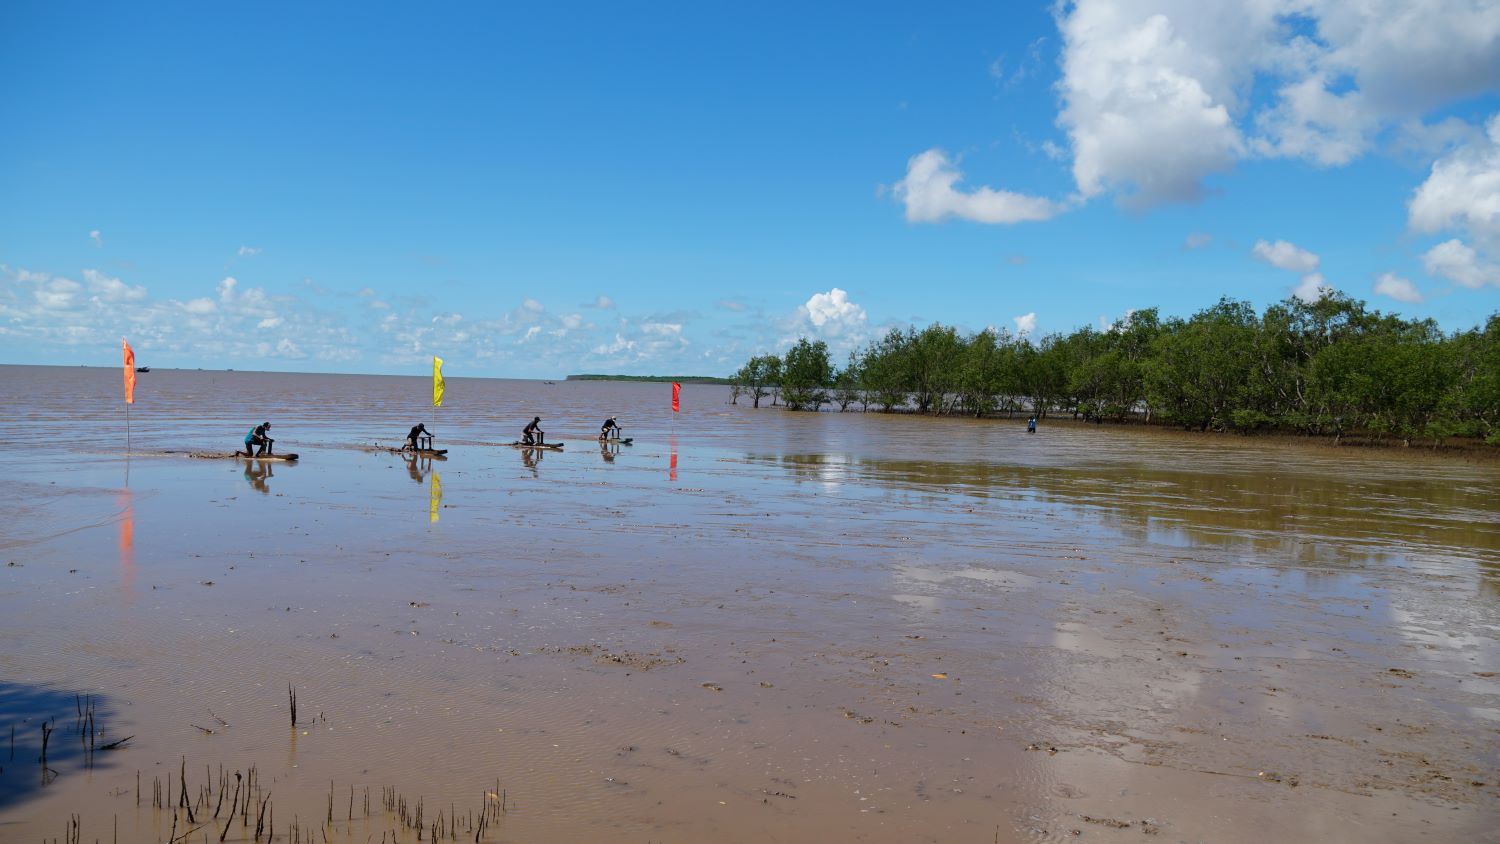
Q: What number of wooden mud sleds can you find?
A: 4